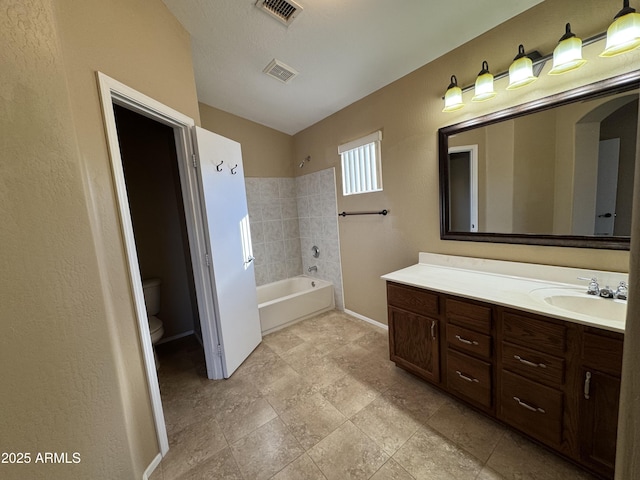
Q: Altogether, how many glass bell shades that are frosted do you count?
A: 5